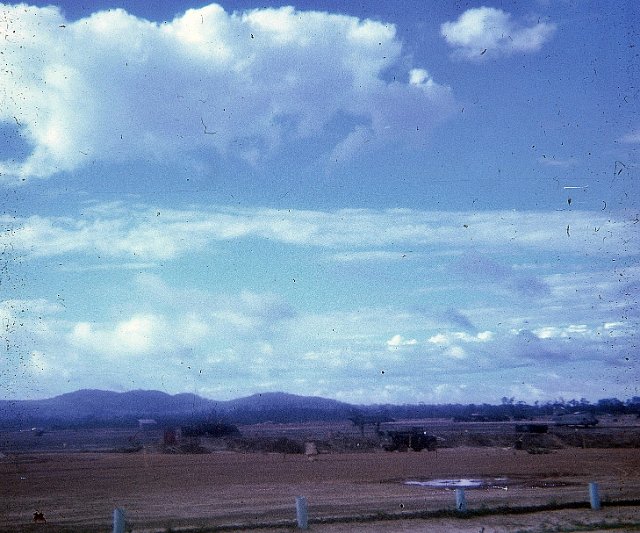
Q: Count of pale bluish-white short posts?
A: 4